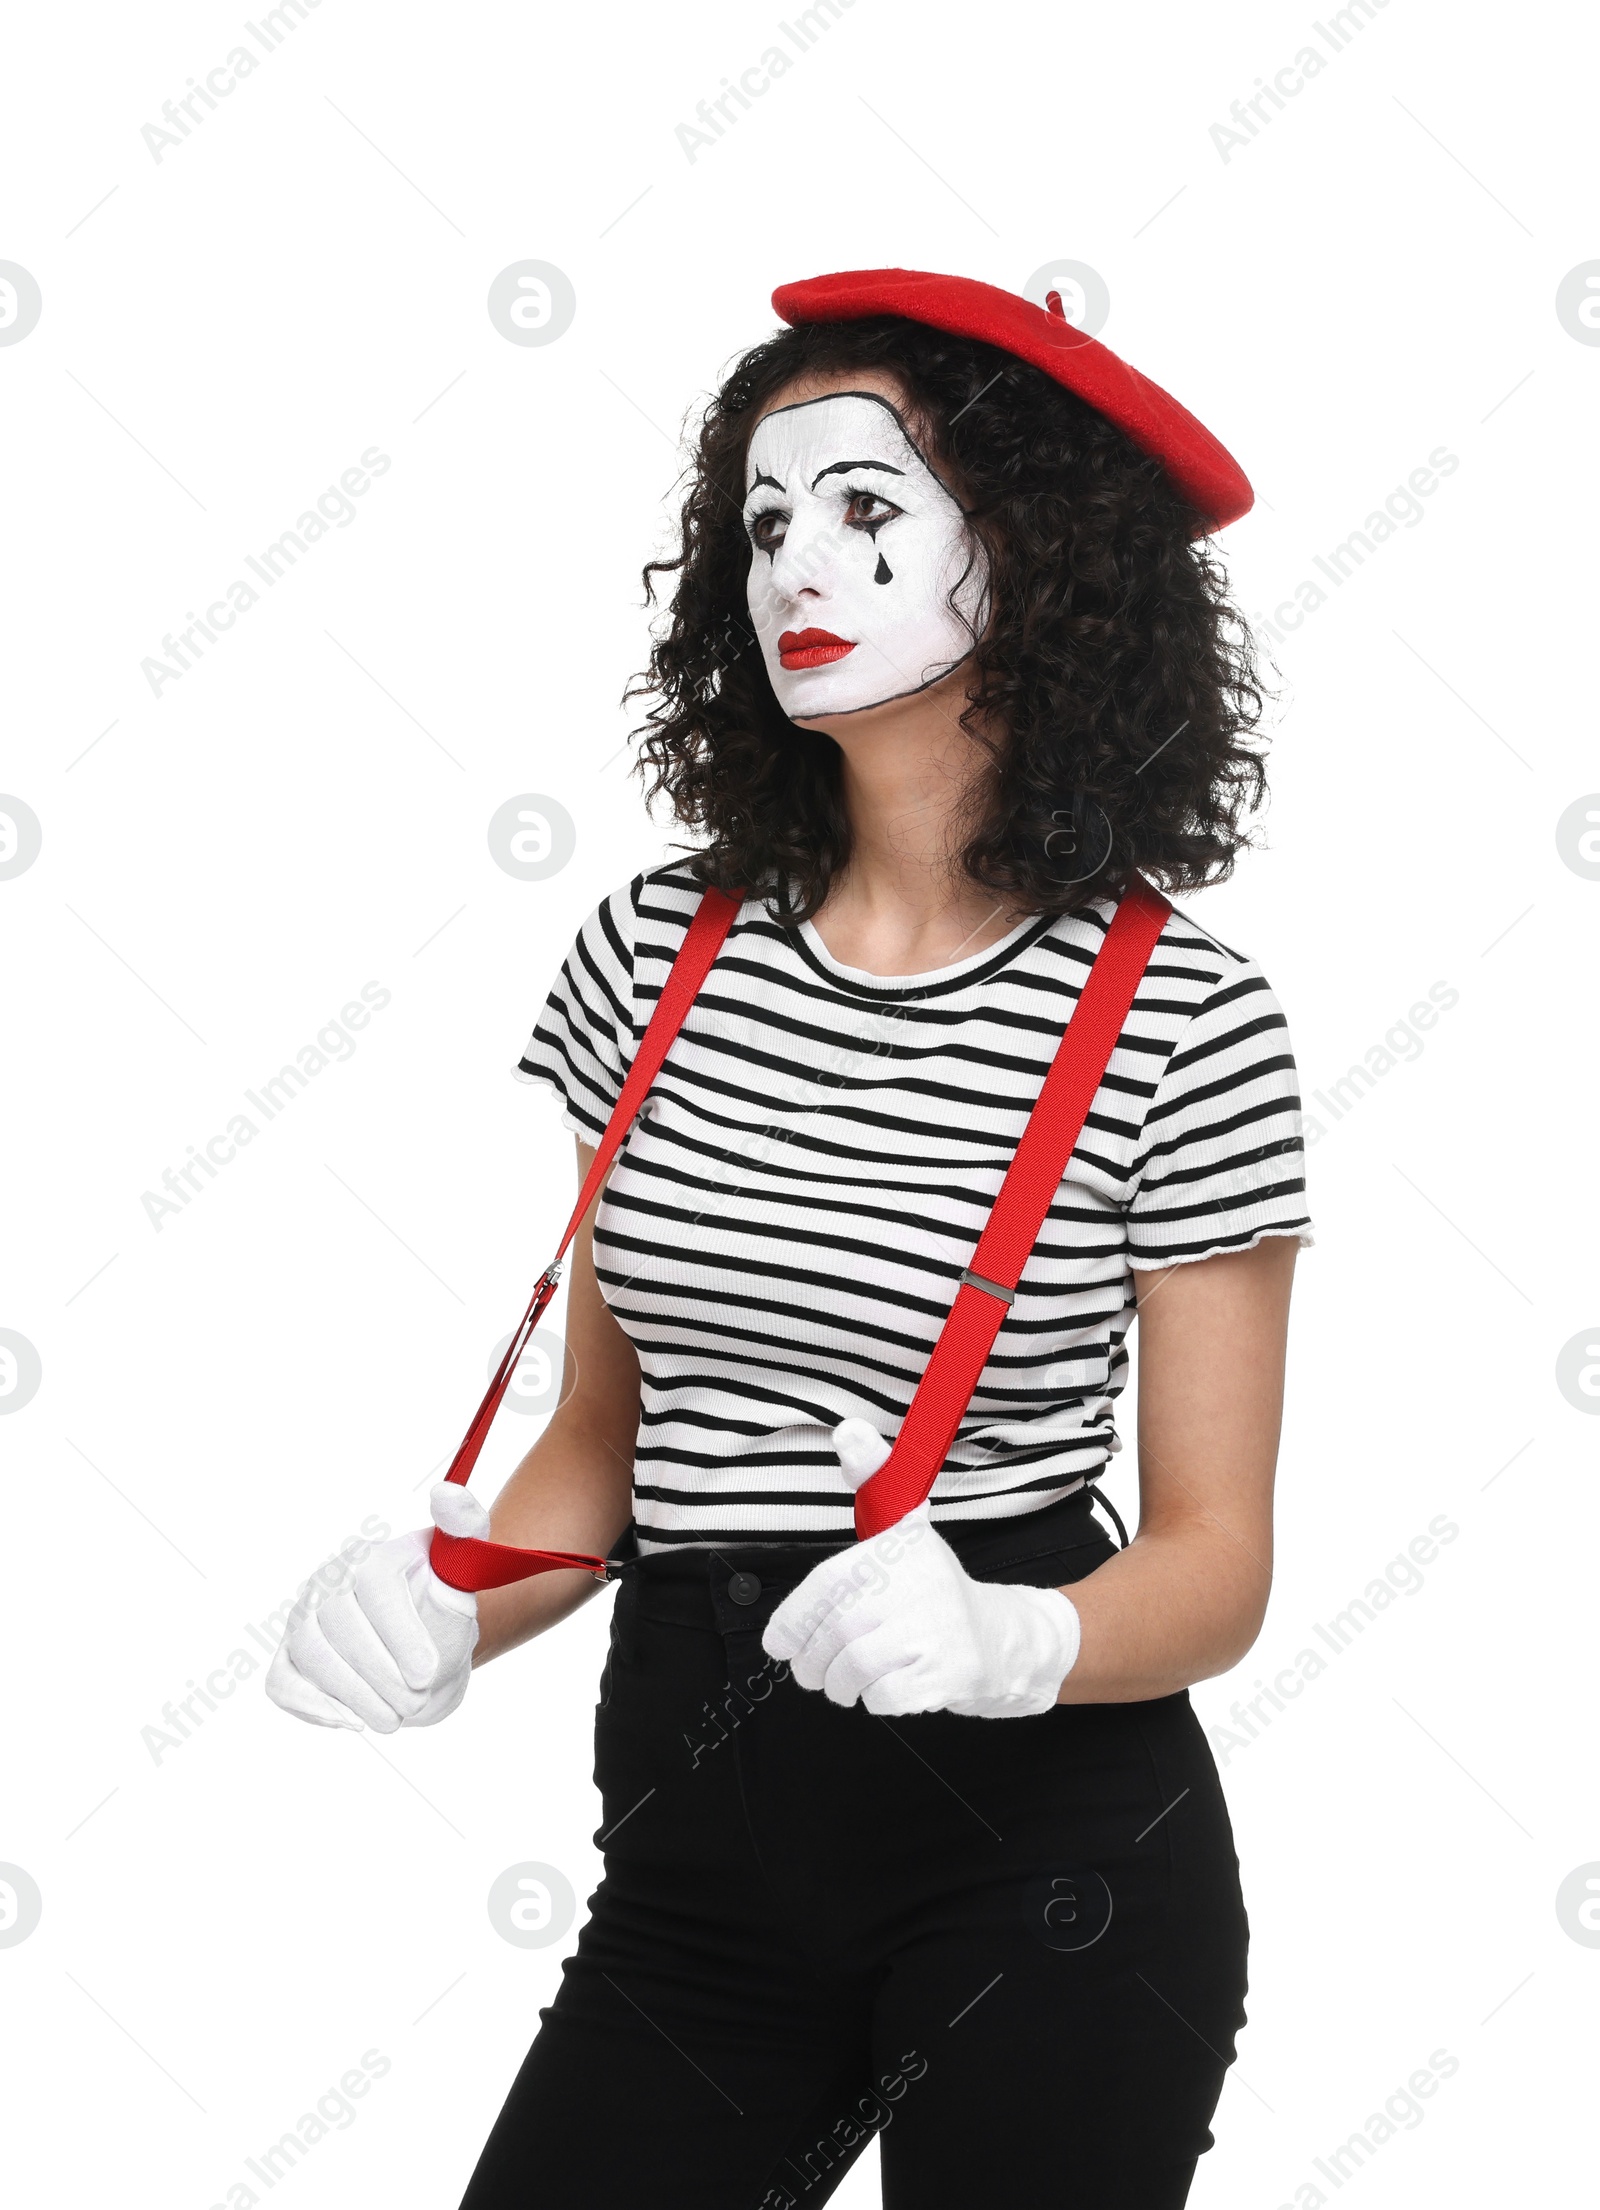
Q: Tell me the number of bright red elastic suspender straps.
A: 2